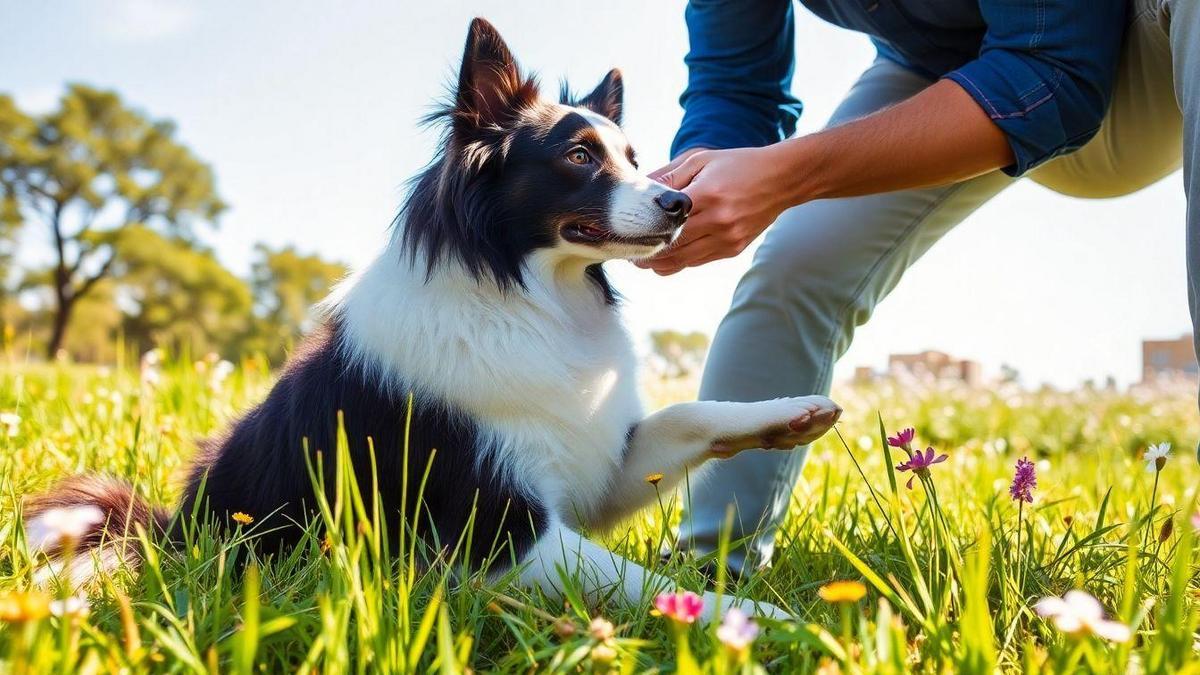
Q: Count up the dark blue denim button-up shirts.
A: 1